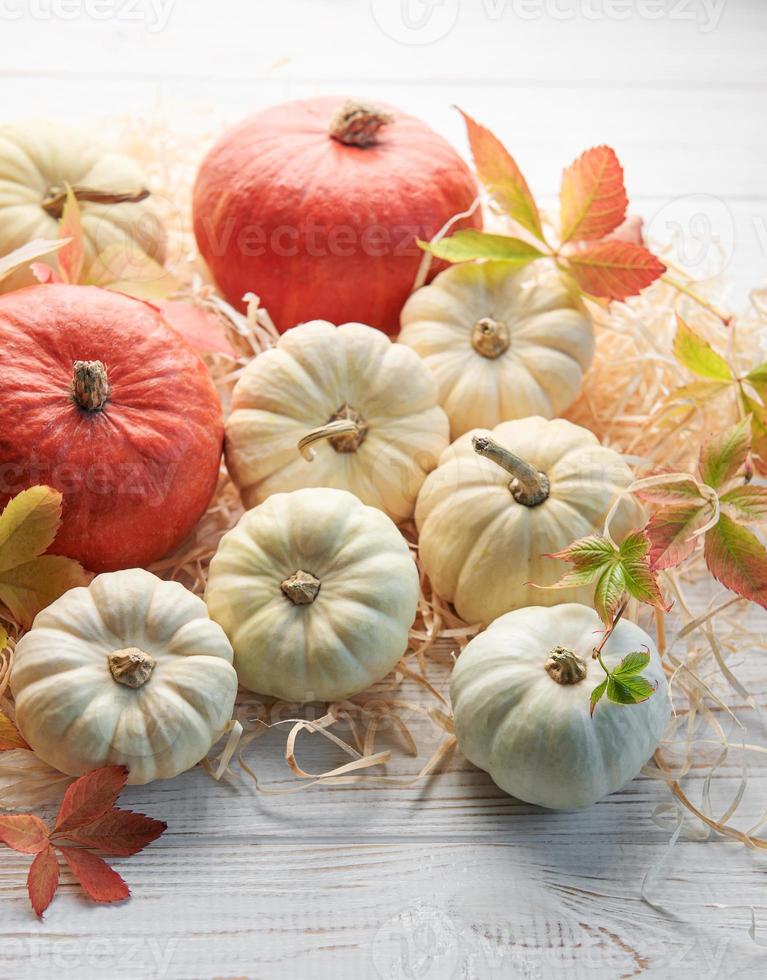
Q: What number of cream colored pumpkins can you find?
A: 7